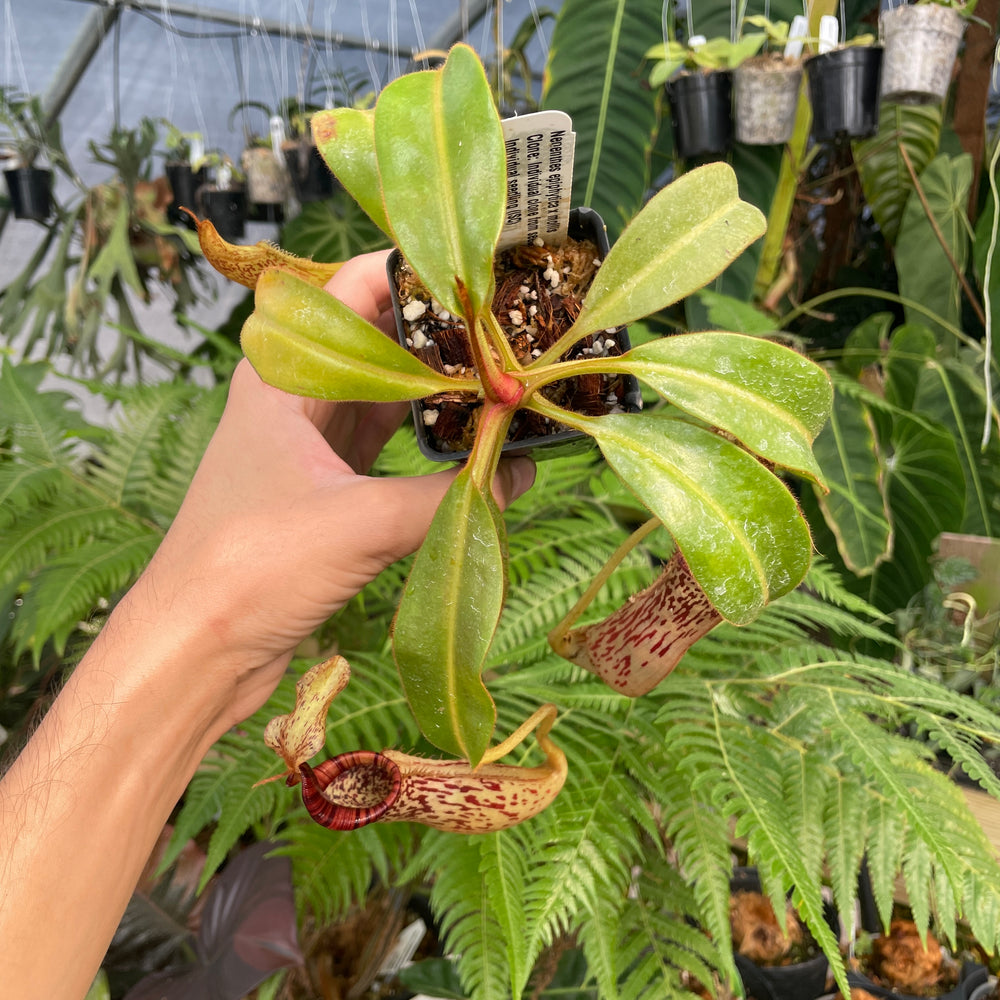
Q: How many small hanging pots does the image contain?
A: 9